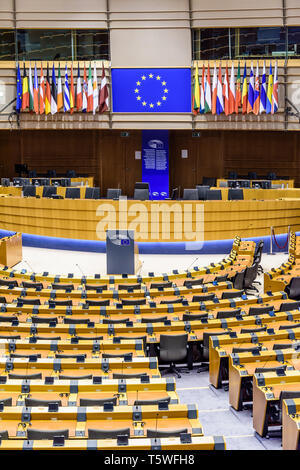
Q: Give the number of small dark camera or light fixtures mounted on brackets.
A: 2